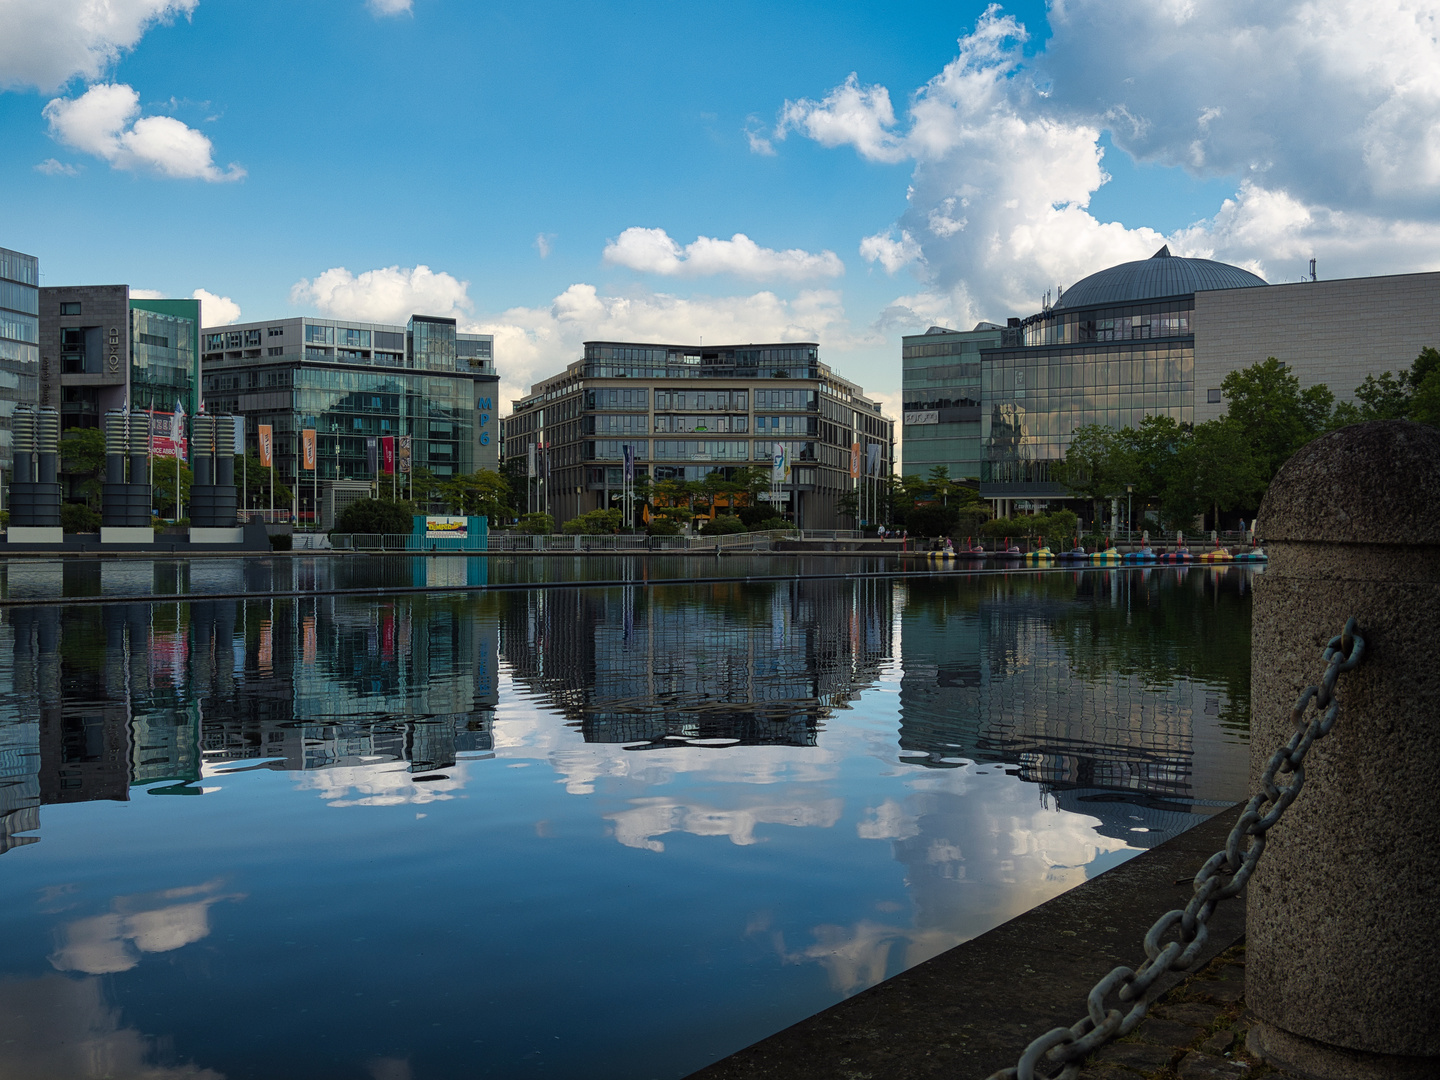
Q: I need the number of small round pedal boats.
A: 10